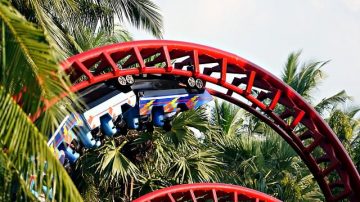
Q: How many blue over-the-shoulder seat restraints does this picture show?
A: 5